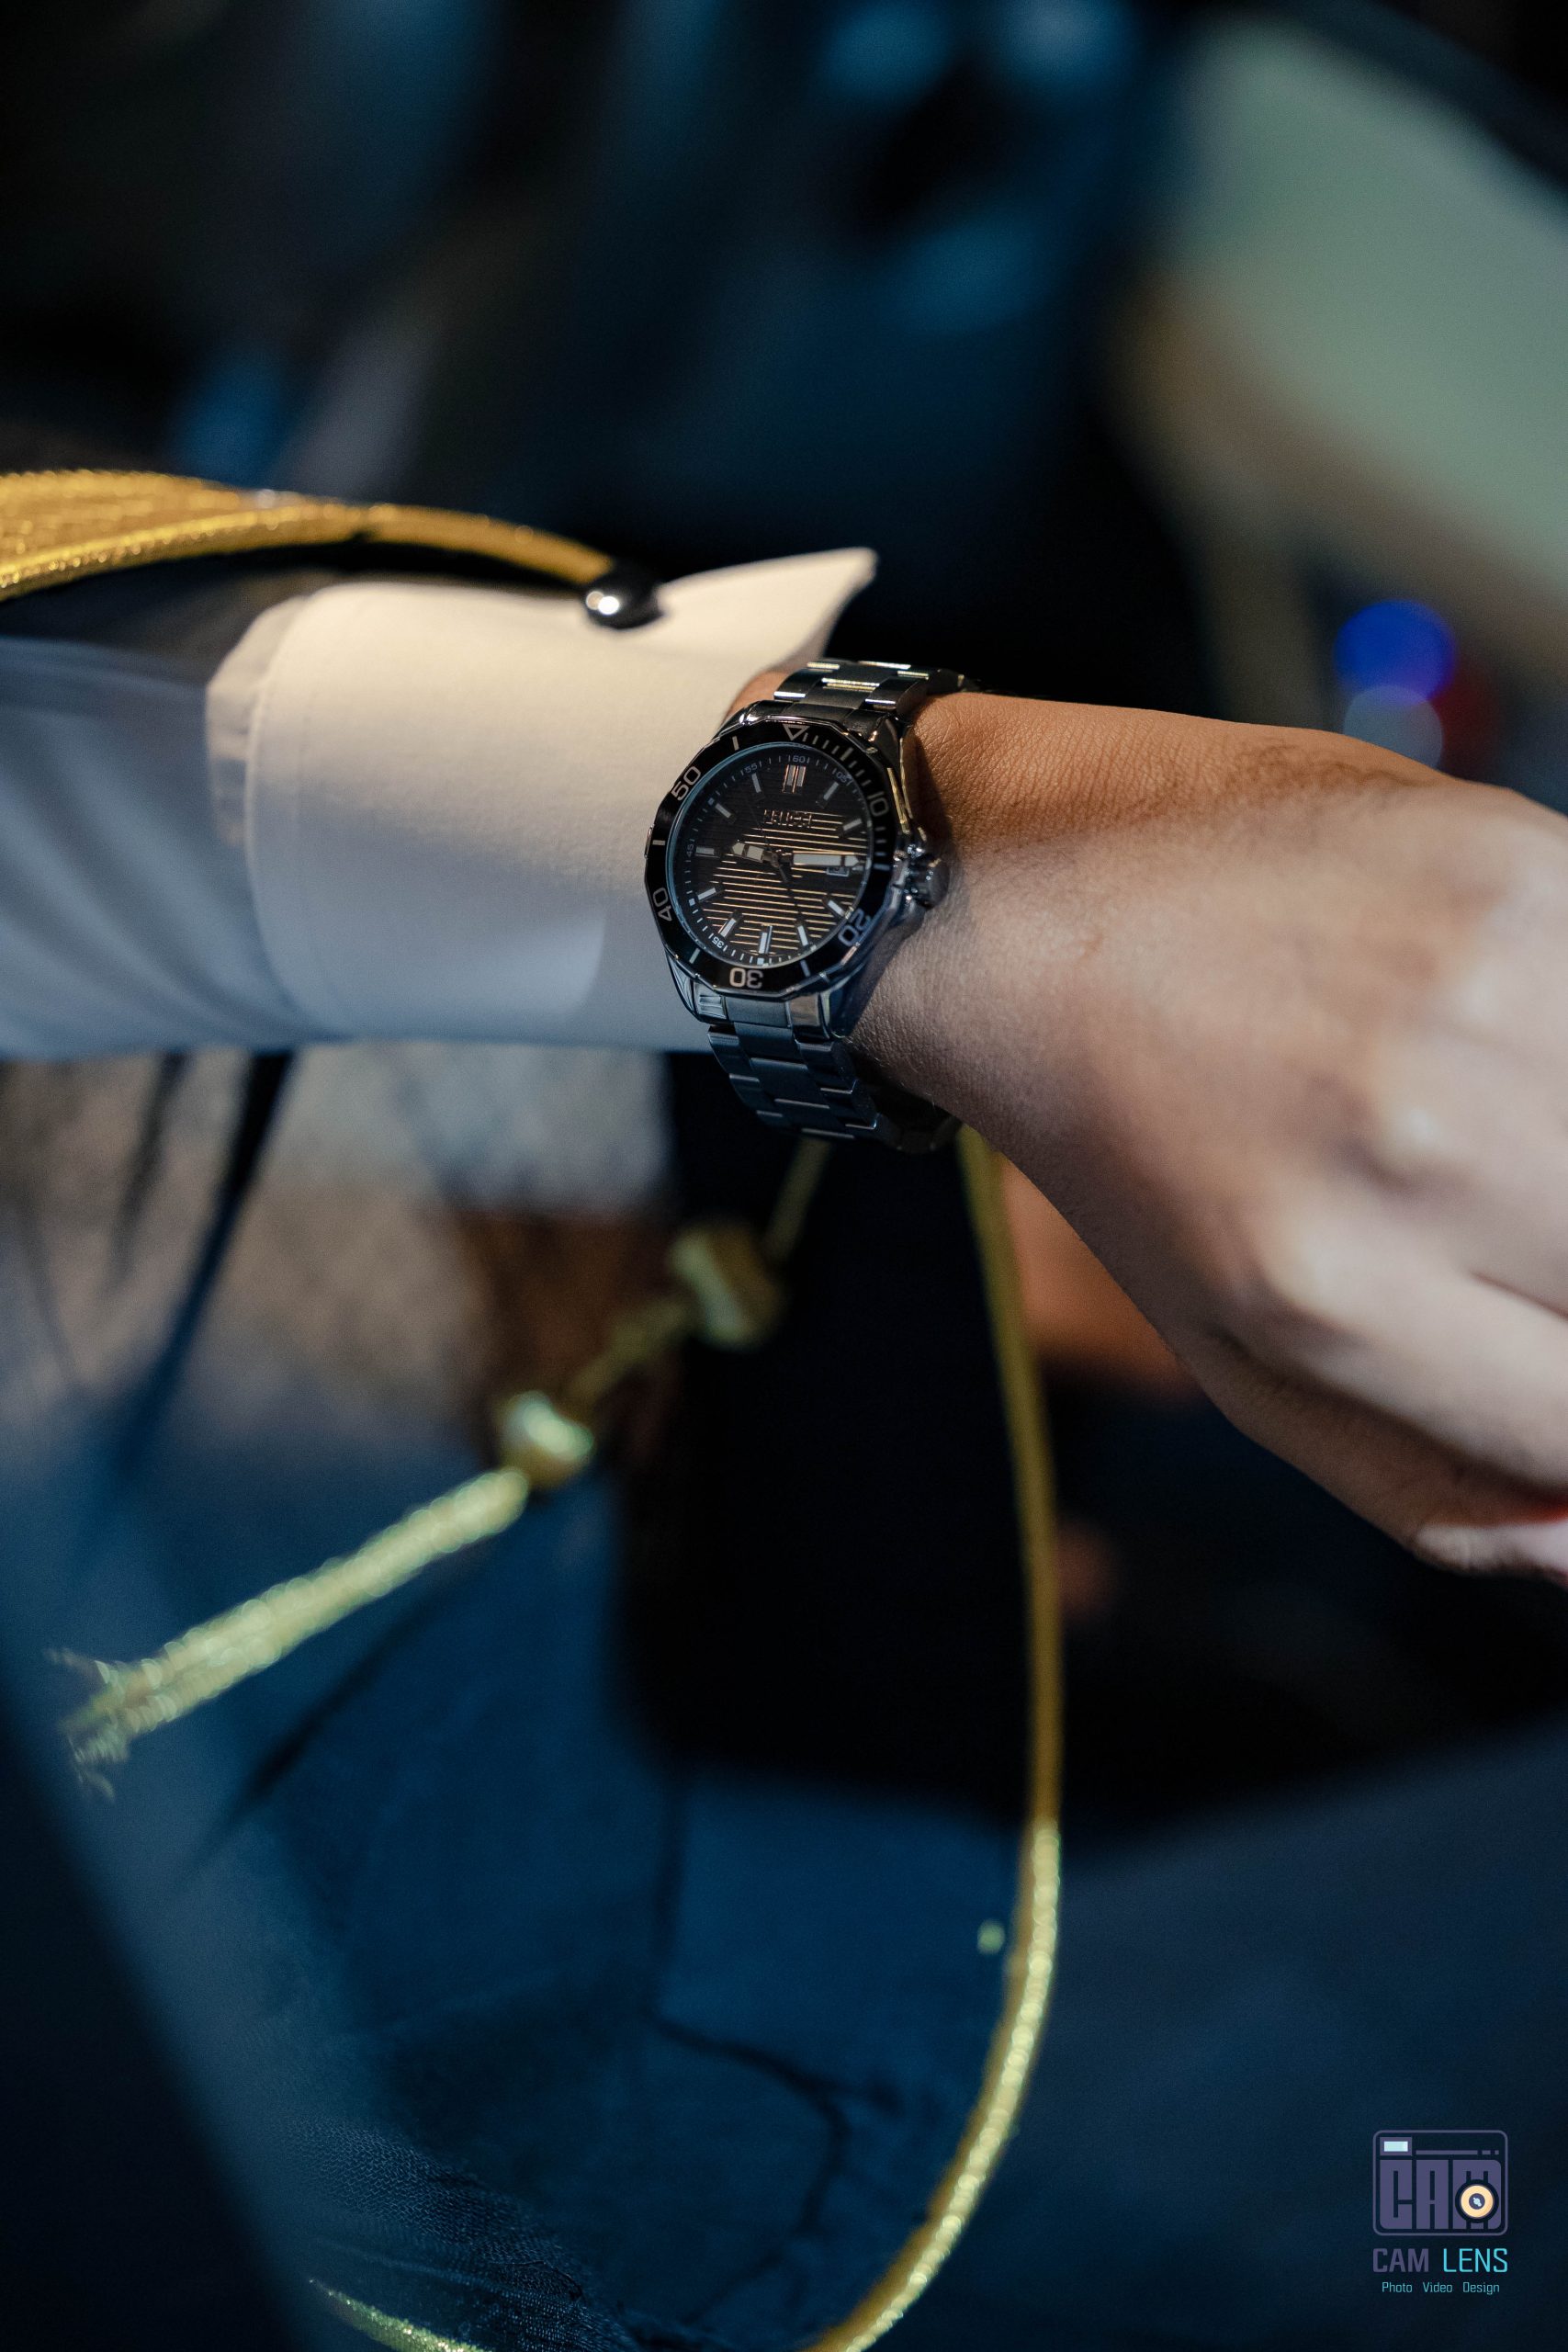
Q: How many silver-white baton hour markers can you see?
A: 11